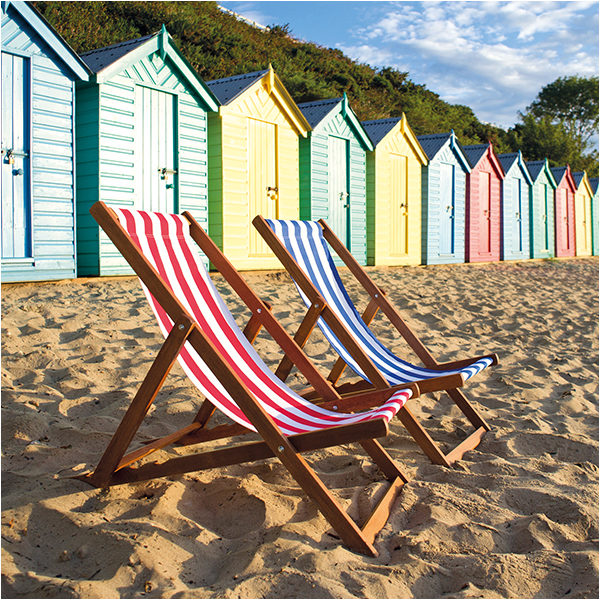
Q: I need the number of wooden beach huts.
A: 12